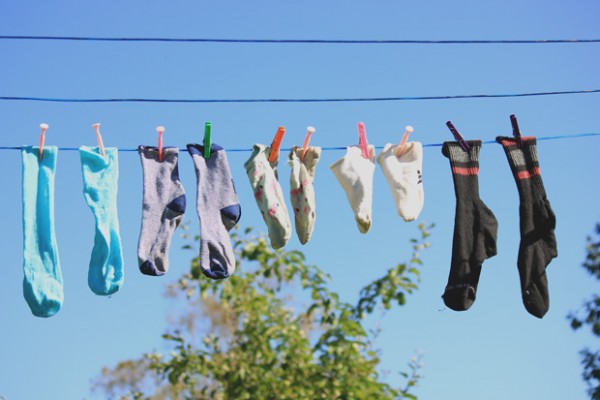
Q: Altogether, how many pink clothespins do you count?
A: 6